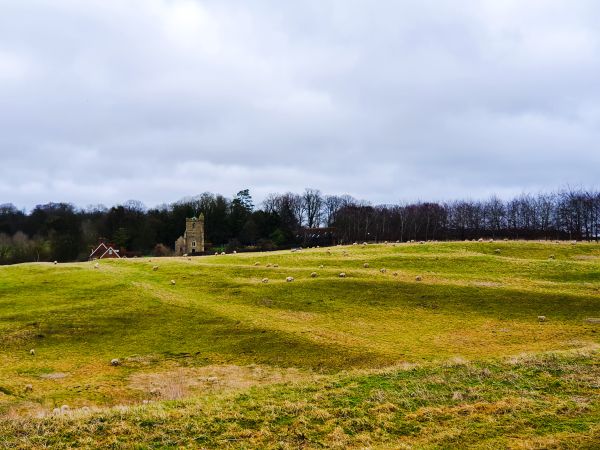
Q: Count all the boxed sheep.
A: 0